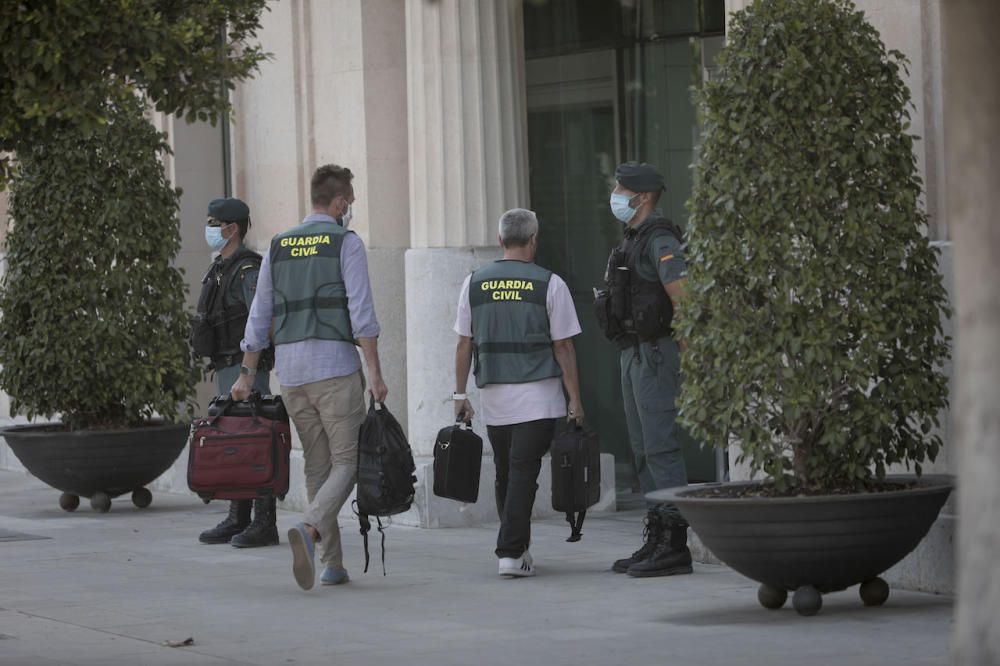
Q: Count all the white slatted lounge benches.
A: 0